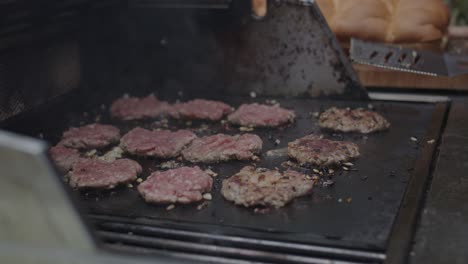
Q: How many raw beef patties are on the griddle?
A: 9